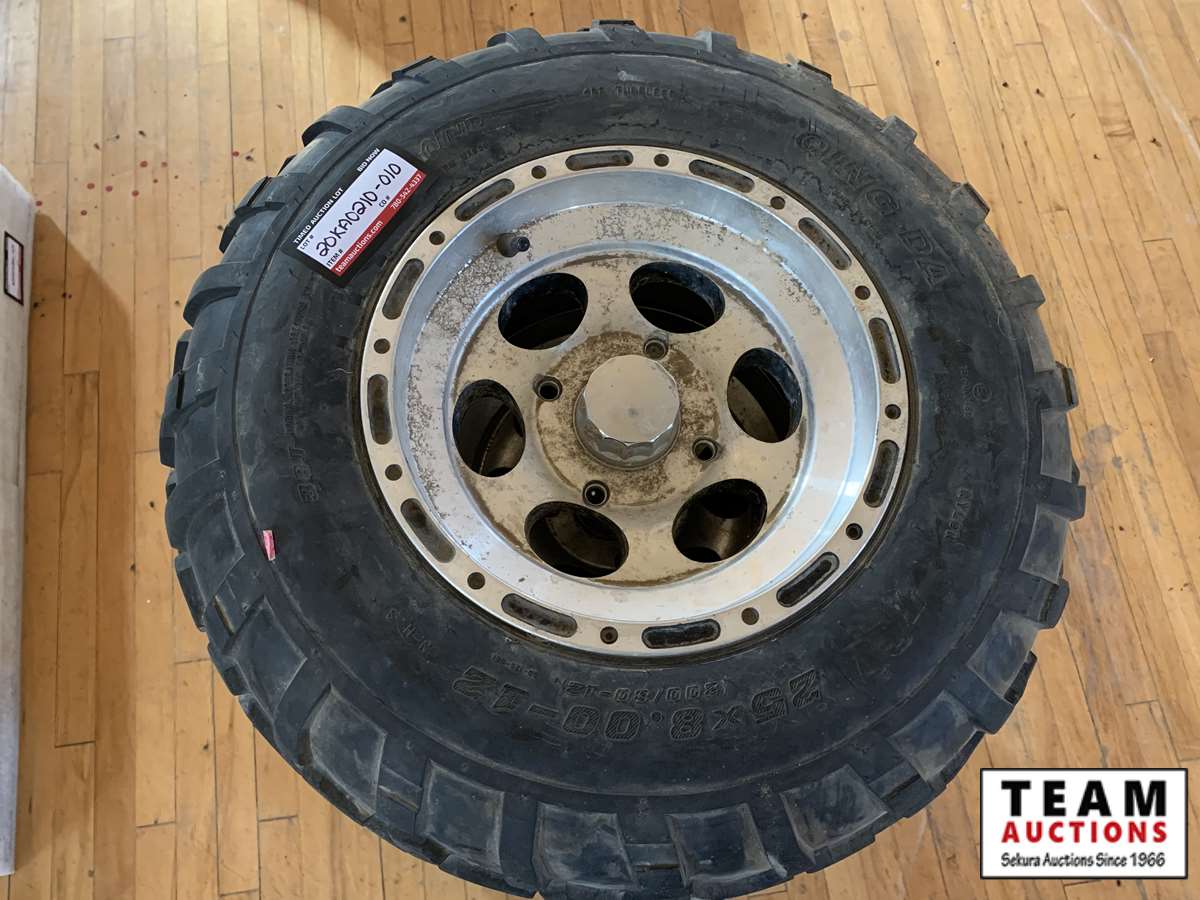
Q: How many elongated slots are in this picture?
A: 12